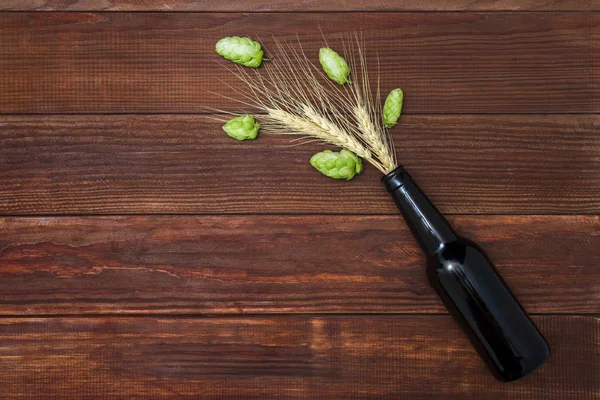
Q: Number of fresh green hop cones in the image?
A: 5